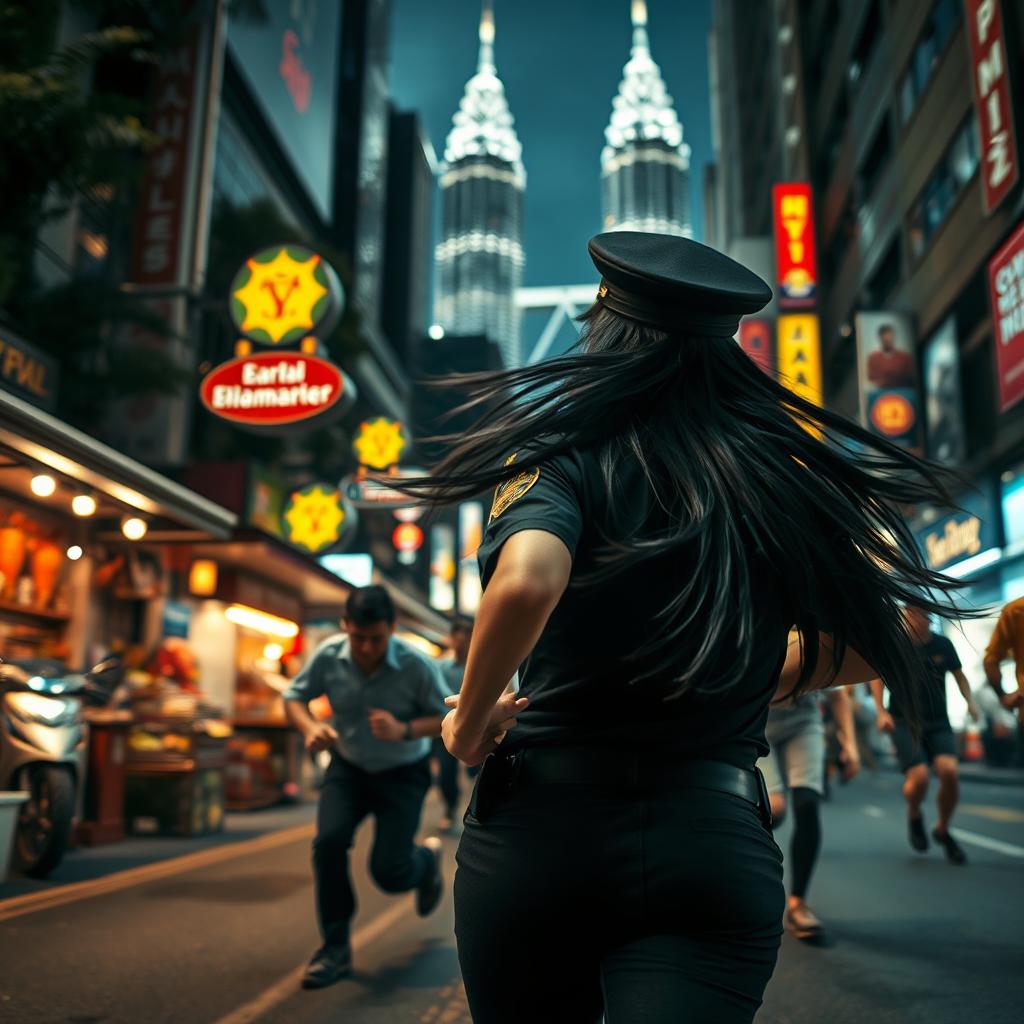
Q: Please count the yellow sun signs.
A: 3